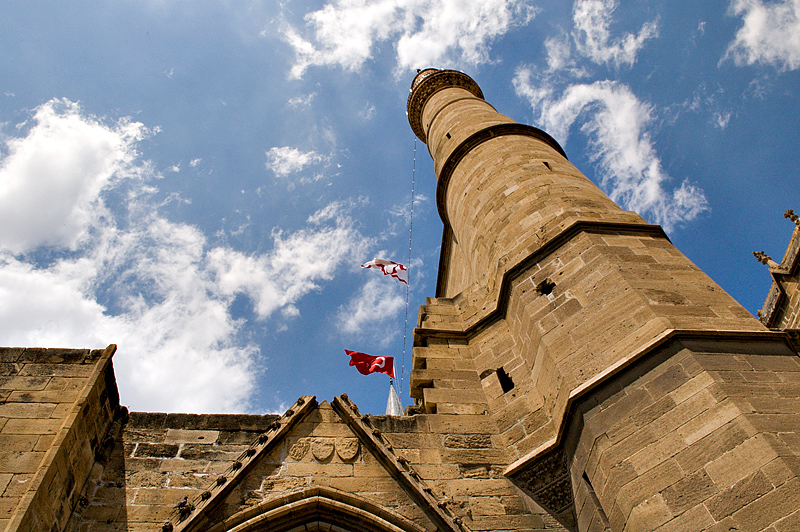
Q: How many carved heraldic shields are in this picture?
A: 3